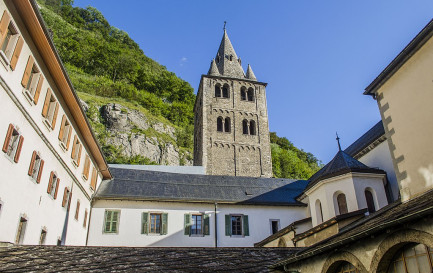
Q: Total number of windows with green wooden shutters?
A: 4